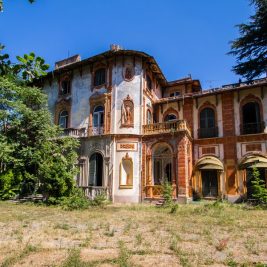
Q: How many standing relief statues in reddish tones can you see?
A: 1